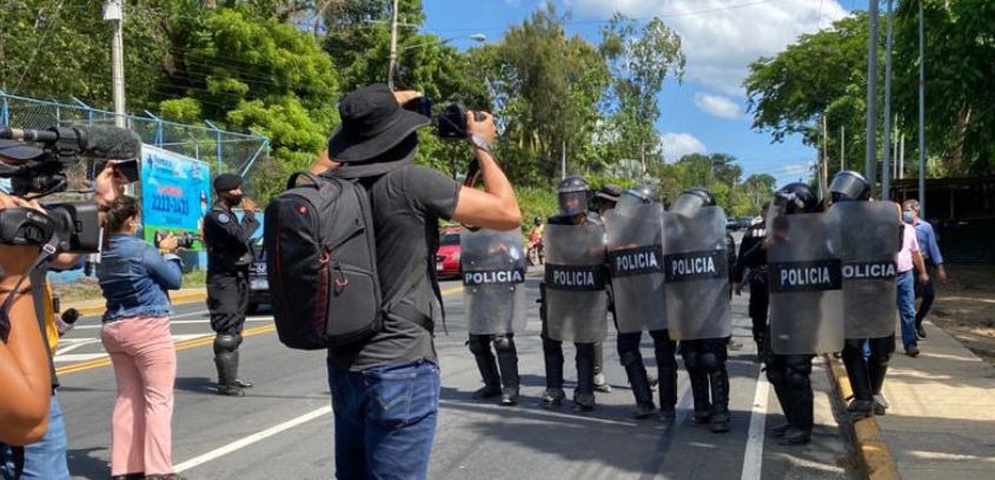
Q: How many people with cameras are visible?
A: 4